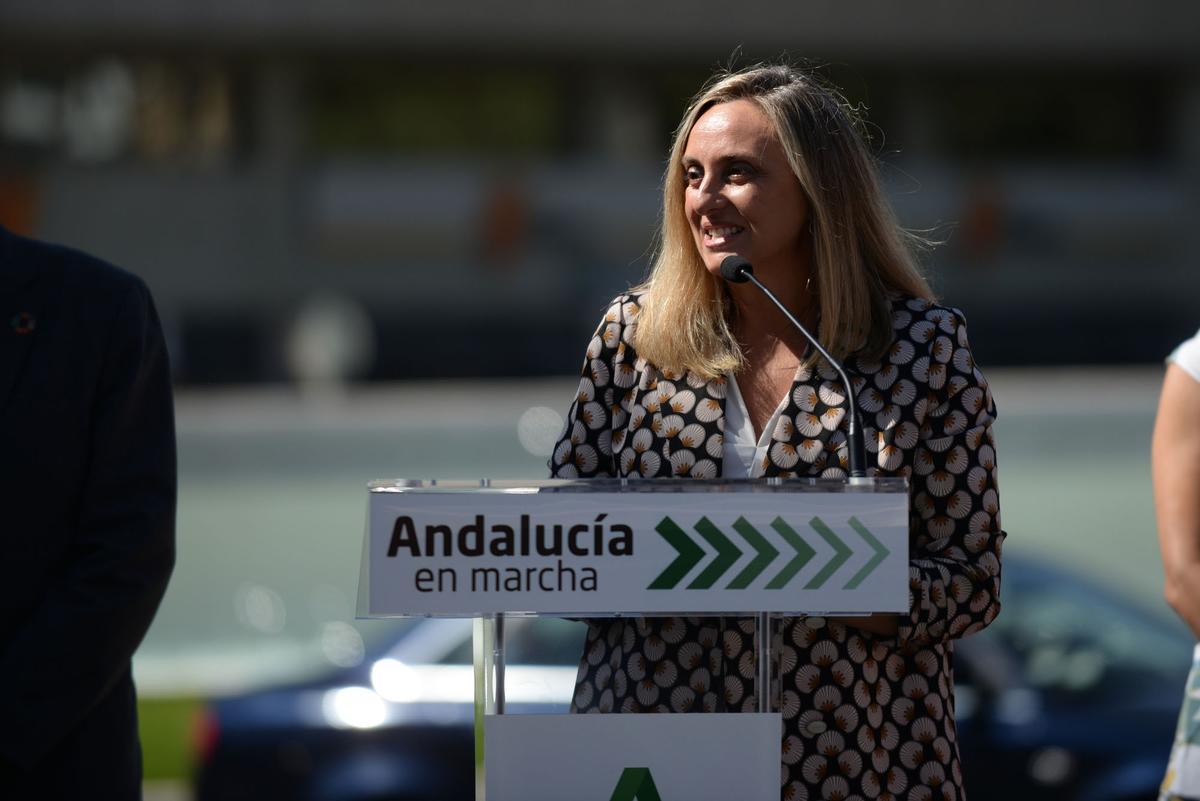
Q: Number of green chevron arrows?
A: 6